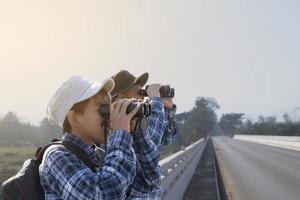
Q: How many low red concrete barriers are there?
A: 0